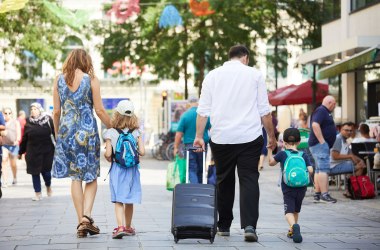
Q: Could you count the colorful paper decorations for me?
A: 5